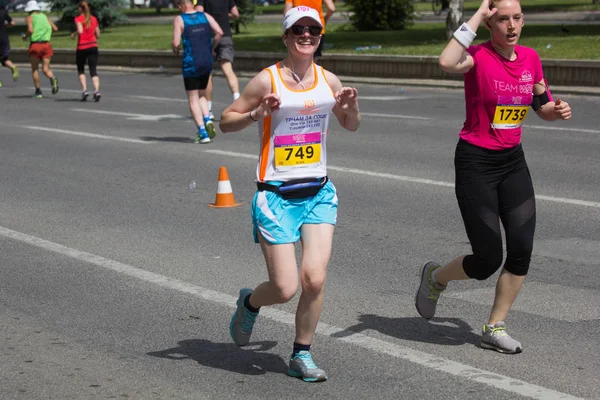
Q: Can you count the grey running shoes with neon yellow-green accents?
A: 2